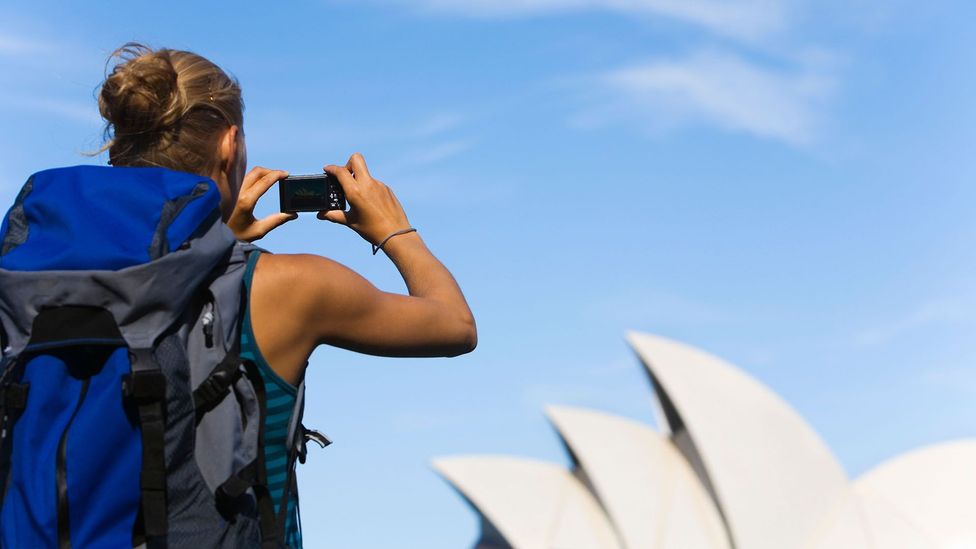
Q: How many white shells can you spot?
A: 4